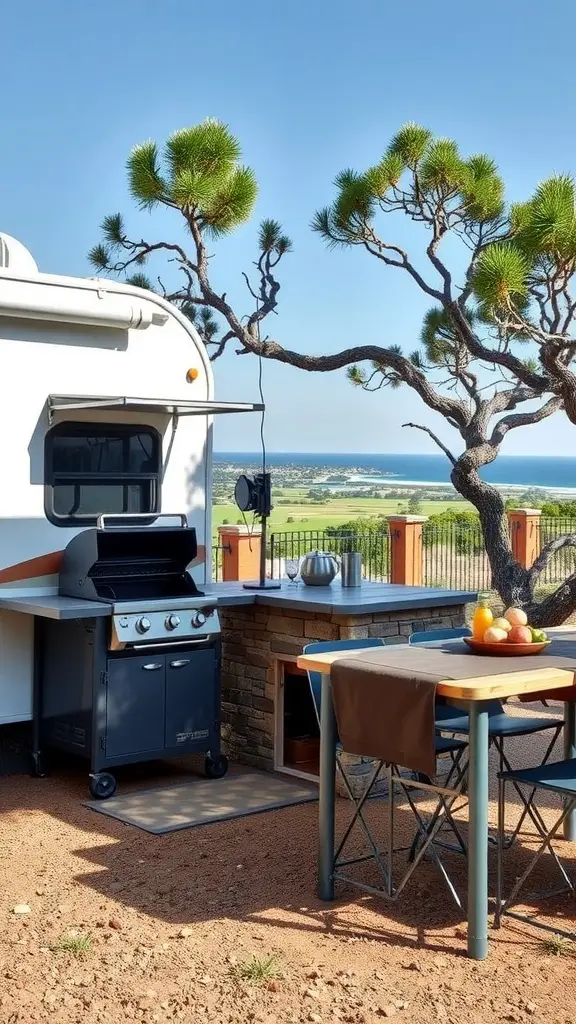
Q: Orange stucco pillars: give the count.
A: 3